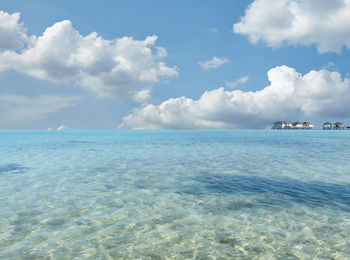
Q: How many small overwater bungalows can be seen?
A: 5